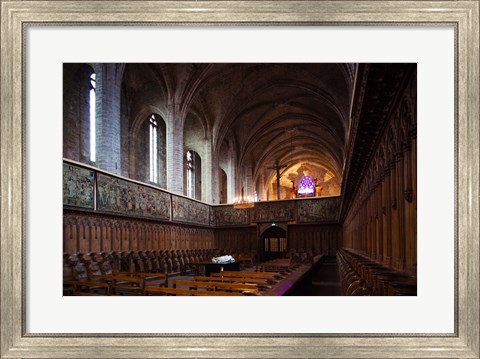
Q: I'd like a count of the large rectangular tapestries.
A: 6